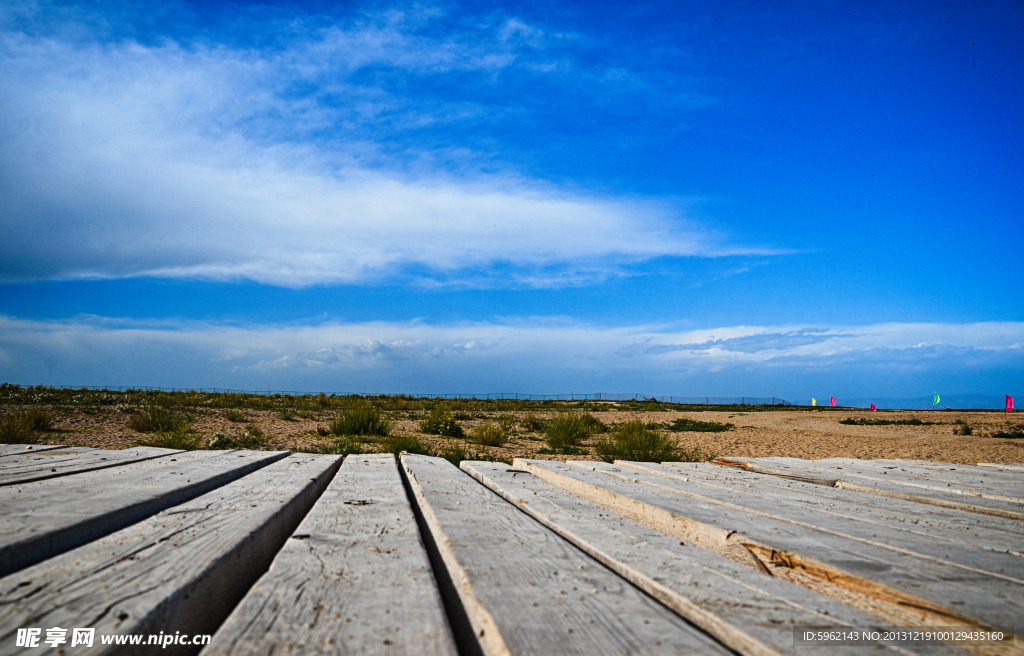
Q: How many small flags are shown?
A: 5